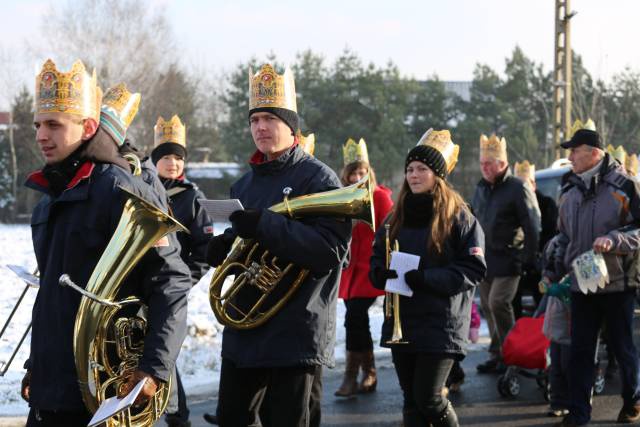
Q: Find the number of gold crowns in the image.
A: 12